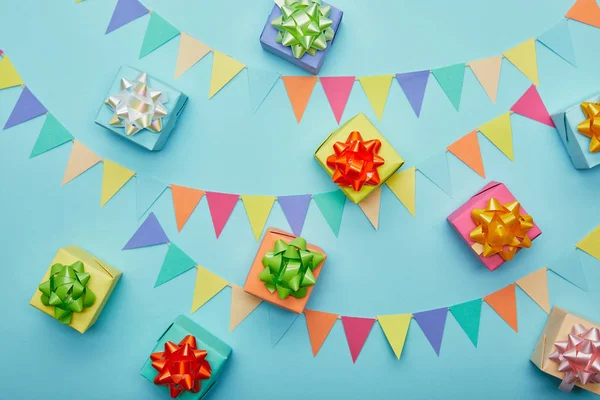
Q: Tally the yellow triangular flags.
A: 11